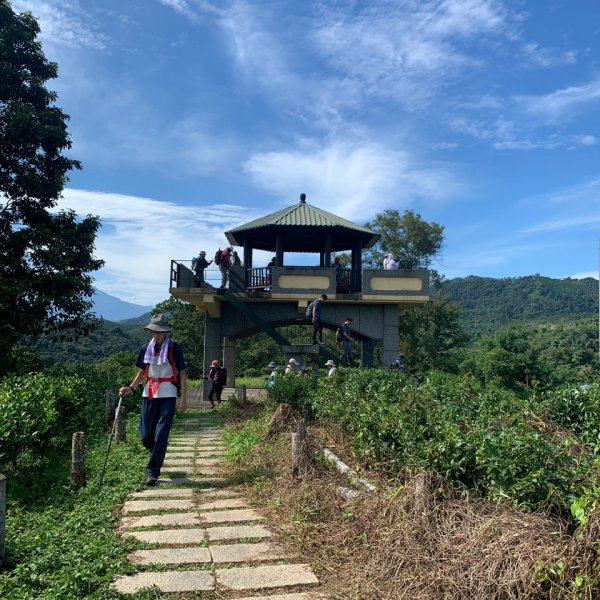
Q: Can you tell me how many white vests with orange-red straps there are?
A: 1